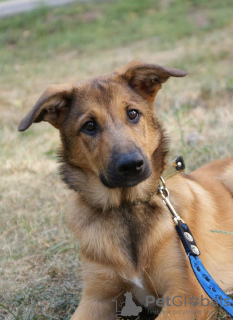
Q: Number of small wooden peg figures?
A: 0